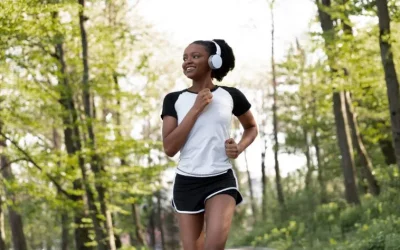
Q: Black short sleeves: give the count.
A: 2